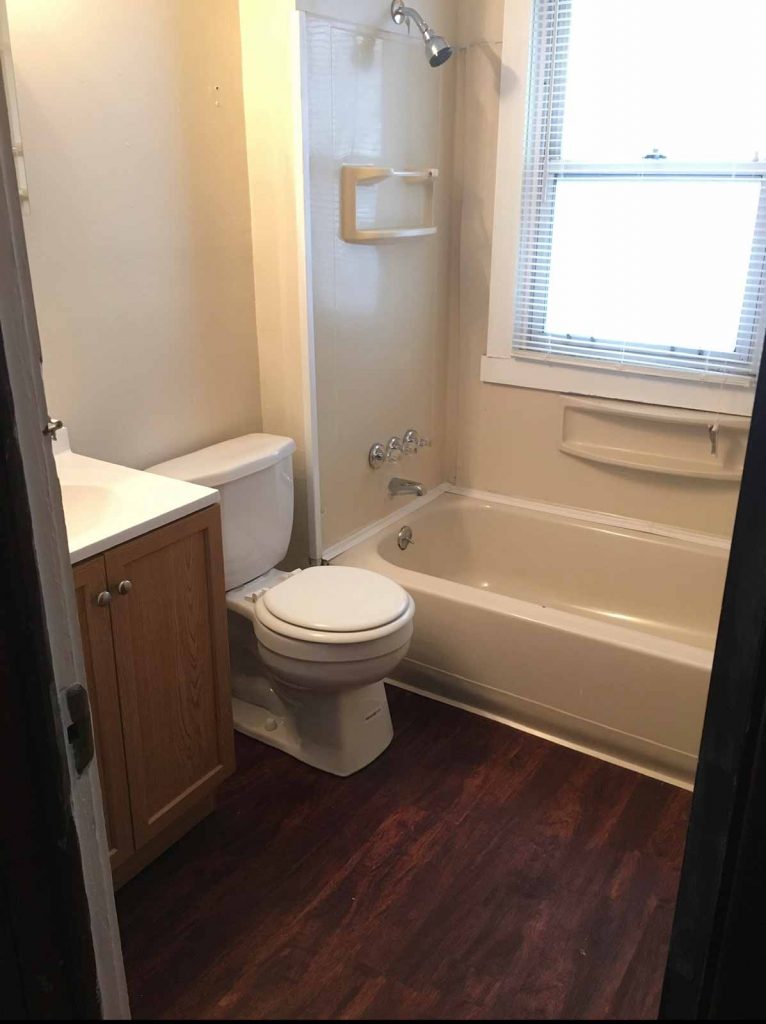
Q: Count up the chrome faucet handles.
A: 3